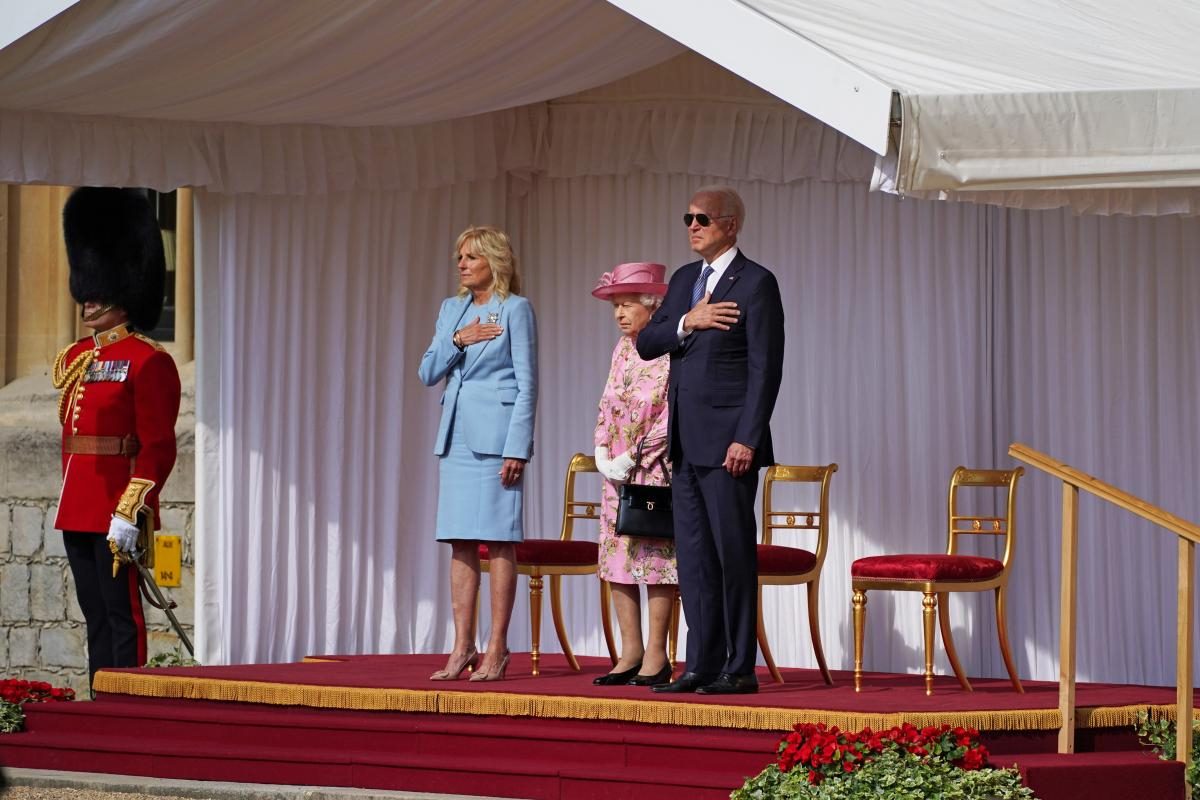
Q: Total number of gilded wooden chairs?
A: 3